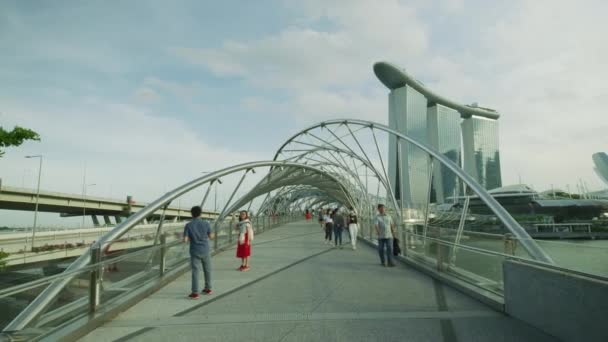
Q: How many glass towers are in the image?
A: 3